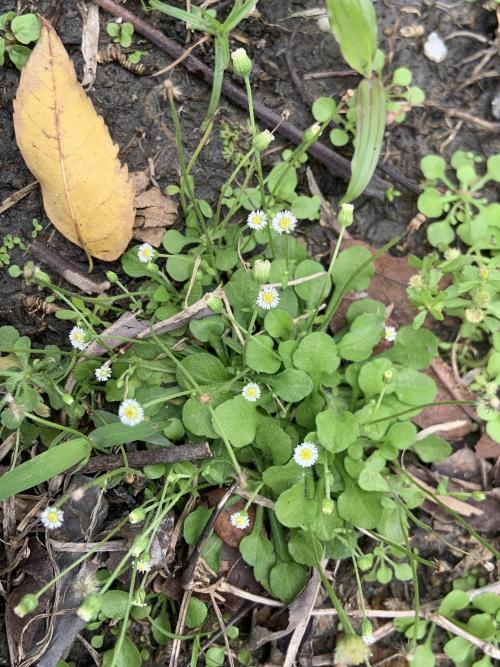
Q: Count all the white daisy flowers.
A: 13